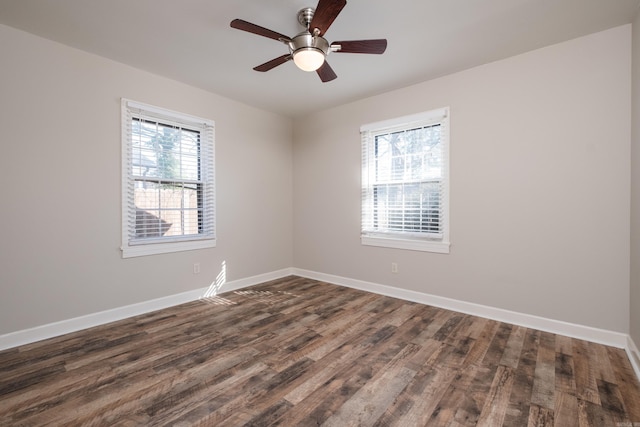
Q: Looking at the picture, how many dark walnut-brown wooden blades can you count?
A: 5